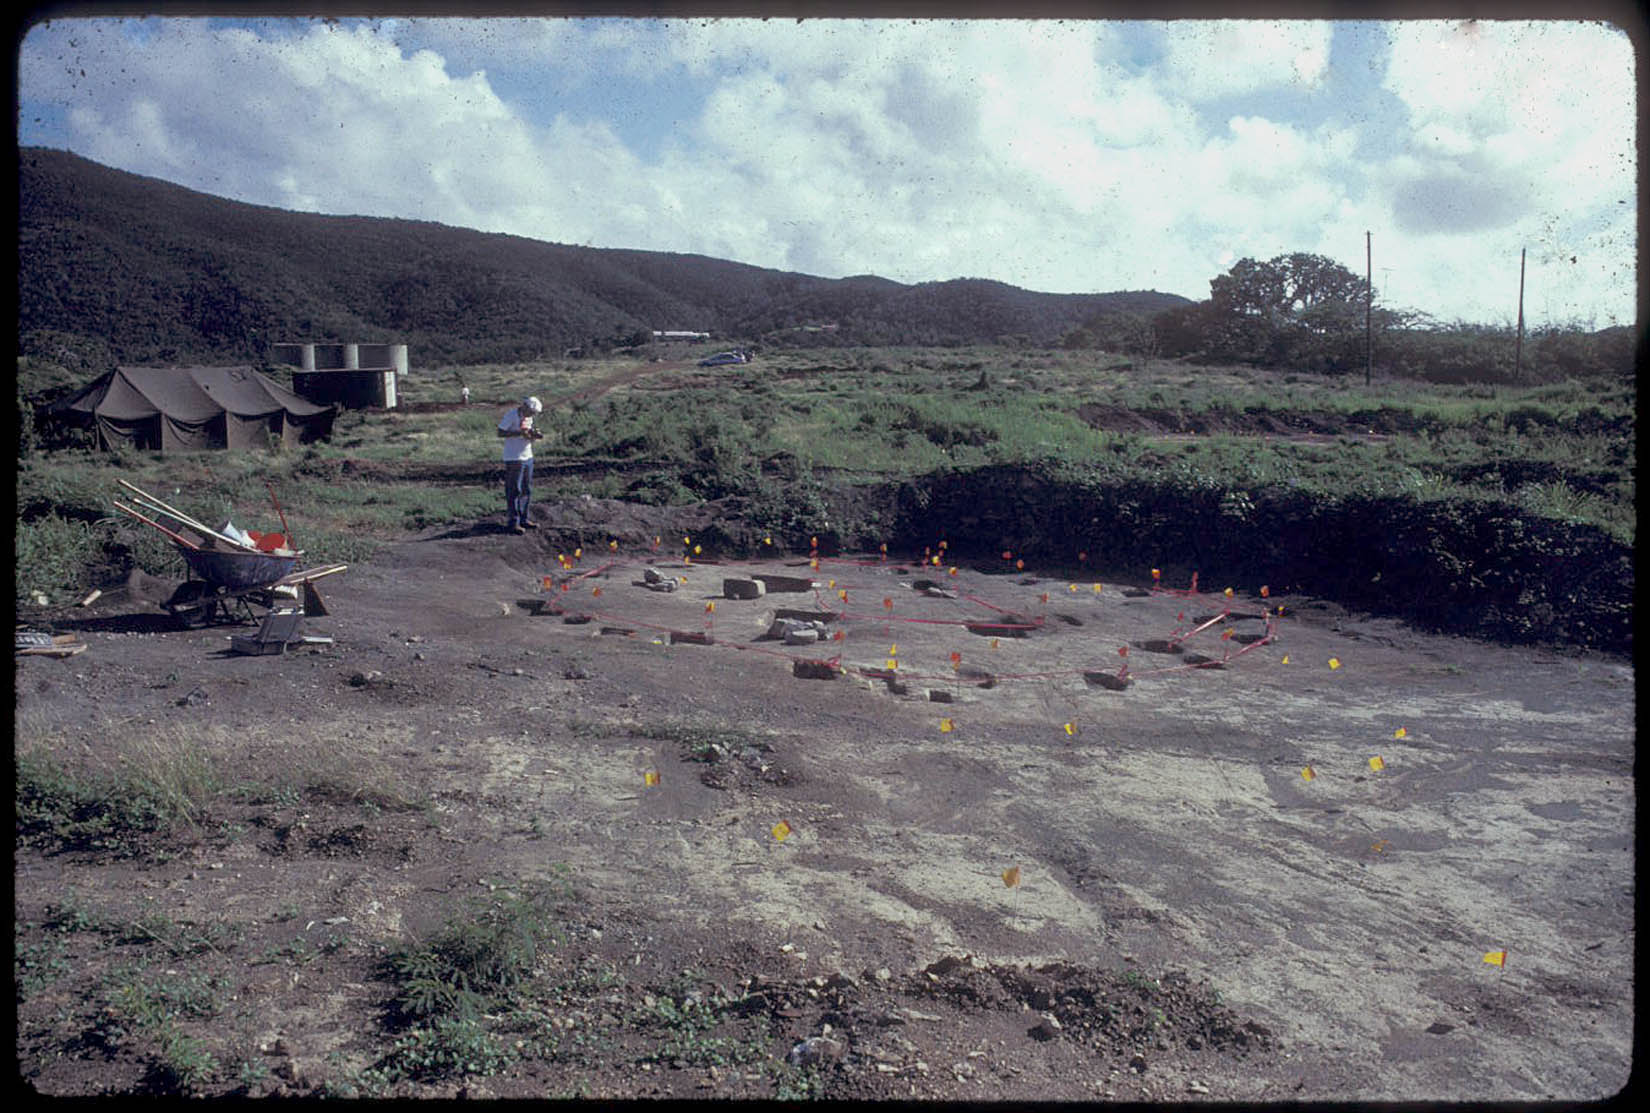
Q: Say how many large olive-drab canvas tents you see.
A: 1